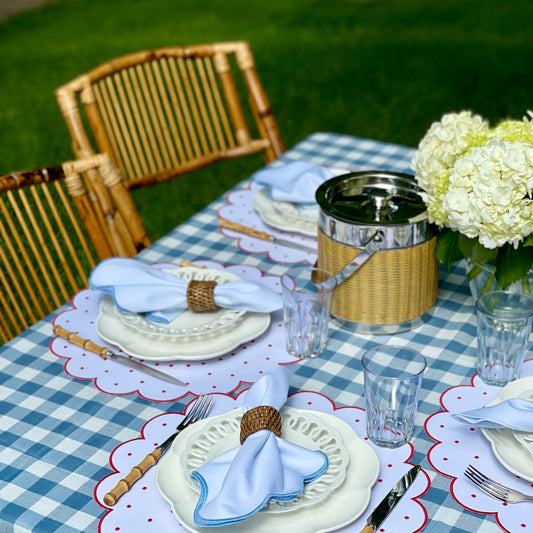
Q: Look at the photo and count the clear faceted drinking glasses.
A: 3